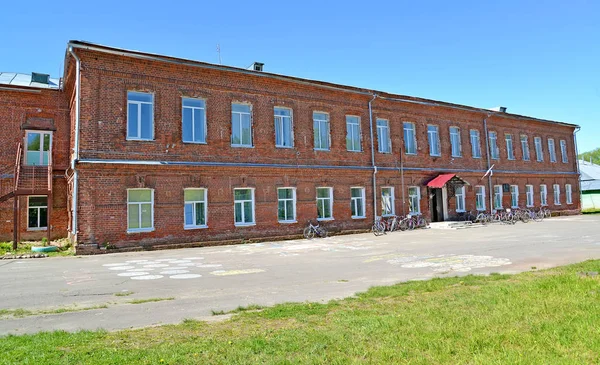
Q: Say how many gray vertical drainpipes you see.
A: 4